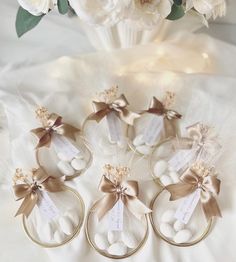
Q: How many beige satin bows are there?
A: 6